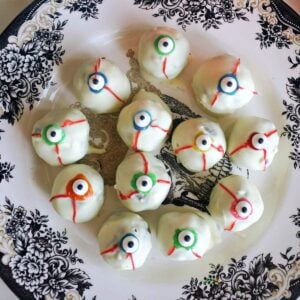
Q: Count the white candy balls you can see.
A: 12